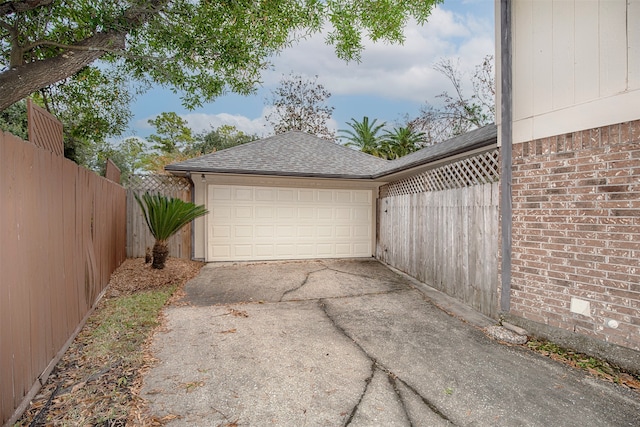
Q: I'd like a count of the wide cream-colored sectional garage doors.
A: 1